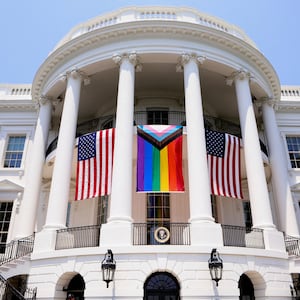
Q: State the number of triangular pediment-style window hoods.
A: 2